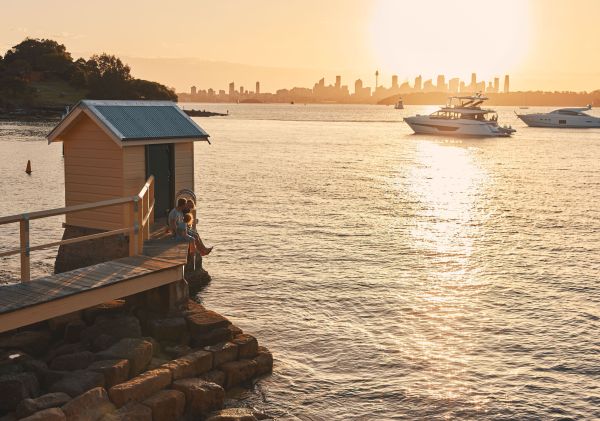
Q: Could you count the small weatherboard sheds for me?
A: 1